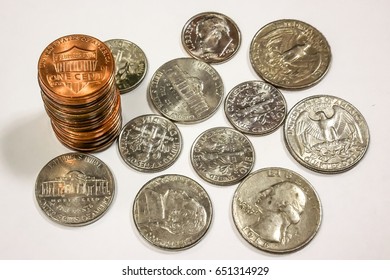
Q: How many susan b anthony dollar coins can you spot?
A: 0